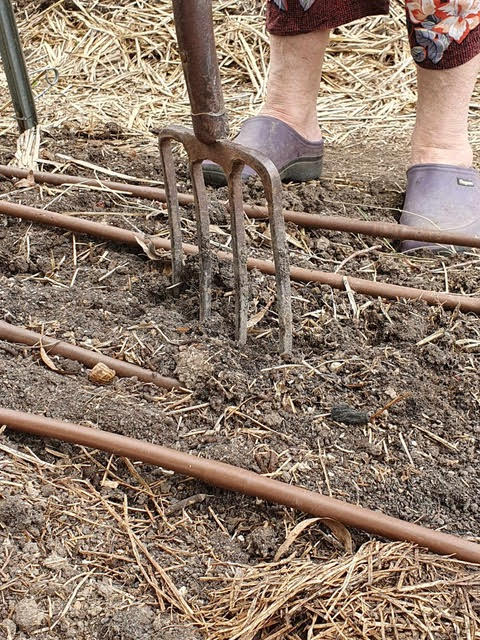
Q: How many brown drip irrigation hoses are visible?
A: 4